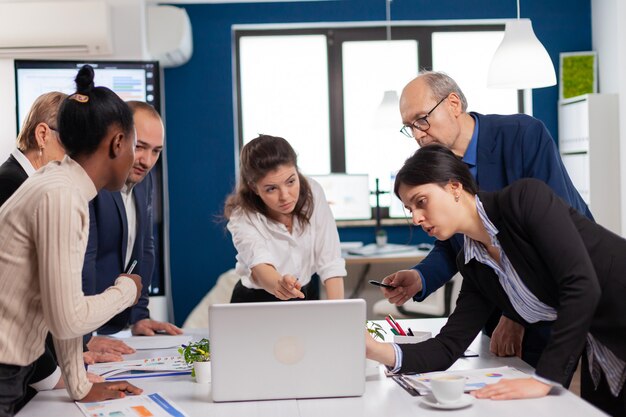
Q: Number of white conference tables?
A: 1